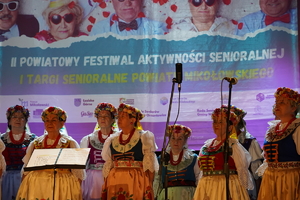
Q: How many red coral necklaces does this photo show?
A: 7